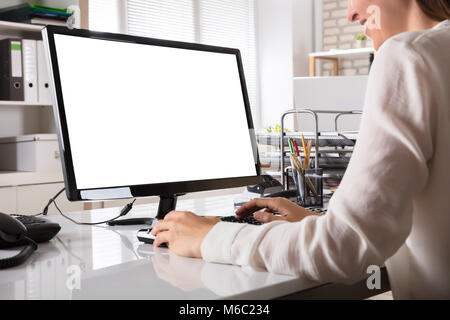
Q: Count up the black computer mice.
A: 1